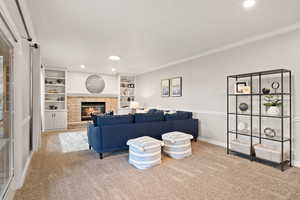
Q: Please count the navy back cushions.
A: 3